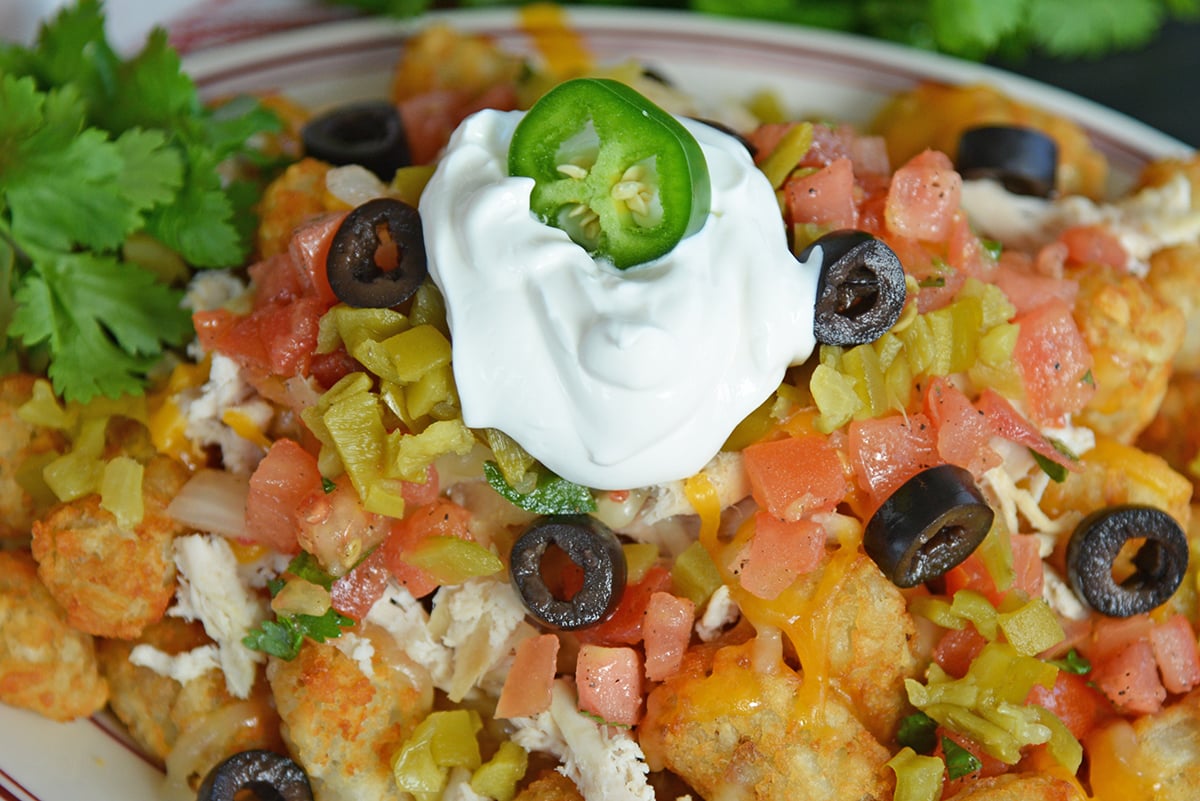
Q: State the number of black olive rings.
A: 8